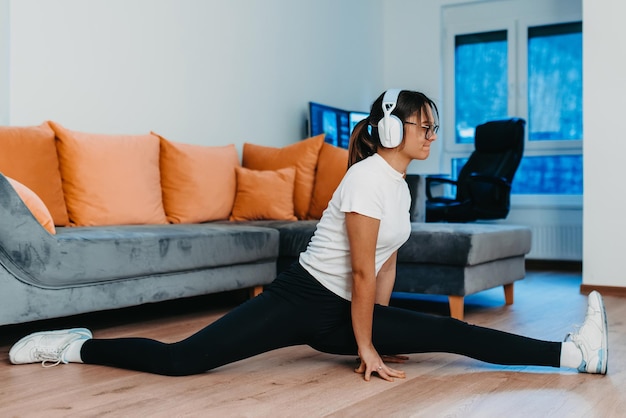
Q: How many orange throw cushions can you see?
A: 7